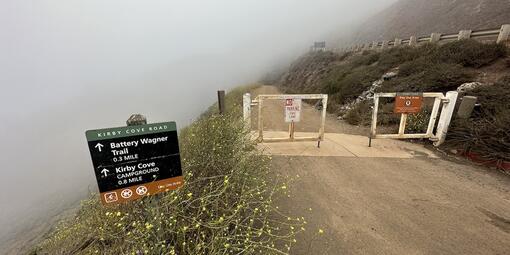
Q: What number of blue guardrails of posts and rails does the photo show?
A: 0